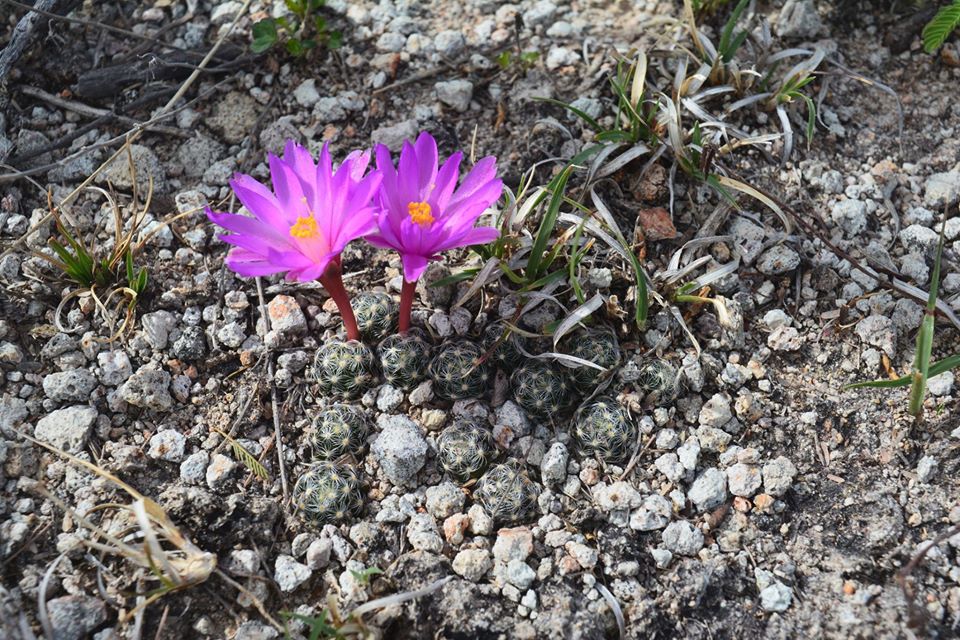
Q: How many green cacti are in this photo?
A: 13